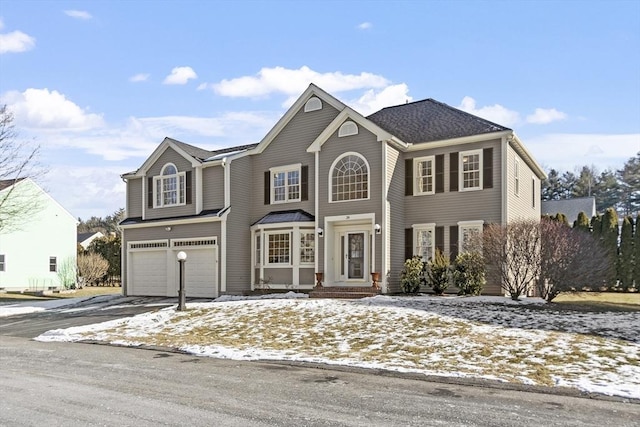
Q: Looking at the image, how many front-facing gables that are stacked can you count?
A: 2